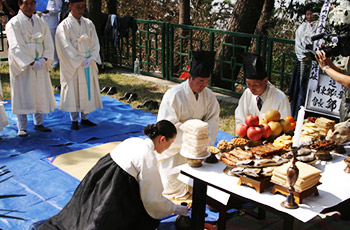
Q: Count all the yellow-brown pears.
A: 4